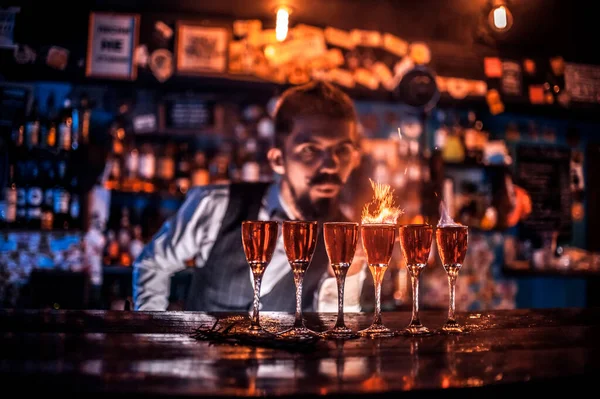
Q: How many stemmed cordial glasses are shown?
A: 6